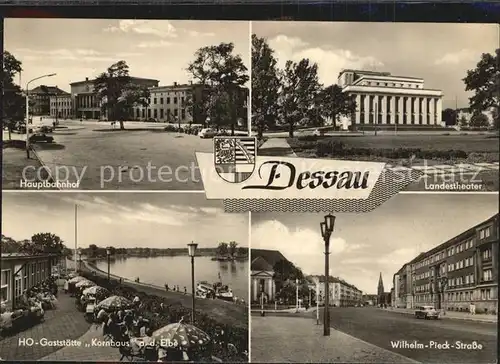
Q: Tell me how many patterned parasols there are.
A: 5